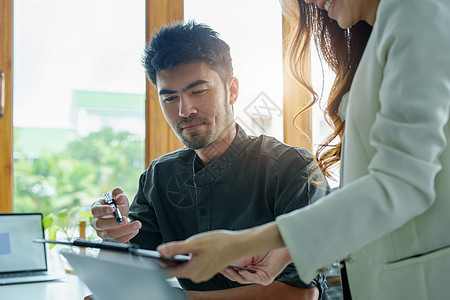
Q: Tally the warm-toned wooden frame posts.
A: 3